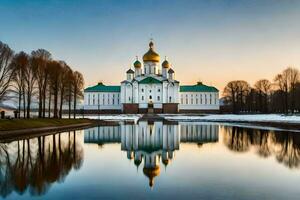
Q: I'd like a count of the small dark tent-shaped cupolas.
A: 2